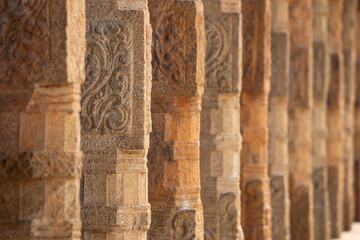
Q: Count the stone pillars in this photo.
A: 11